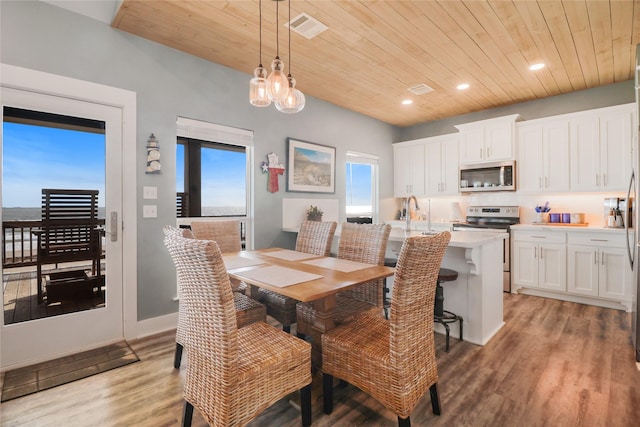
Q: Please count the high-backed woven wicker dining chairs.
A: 6